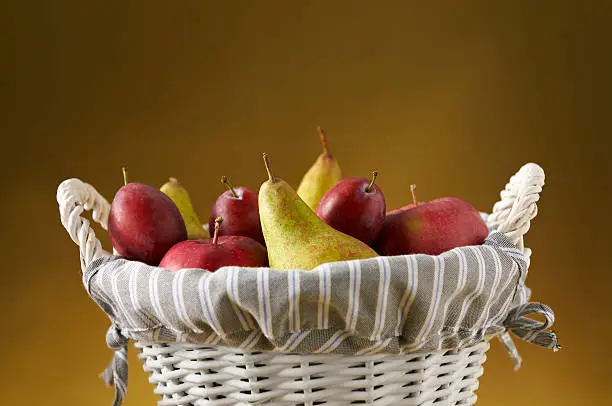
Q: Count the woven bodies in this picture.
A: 1